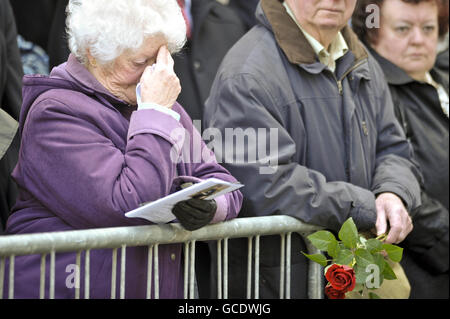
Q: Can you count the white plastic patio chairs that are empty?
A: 0